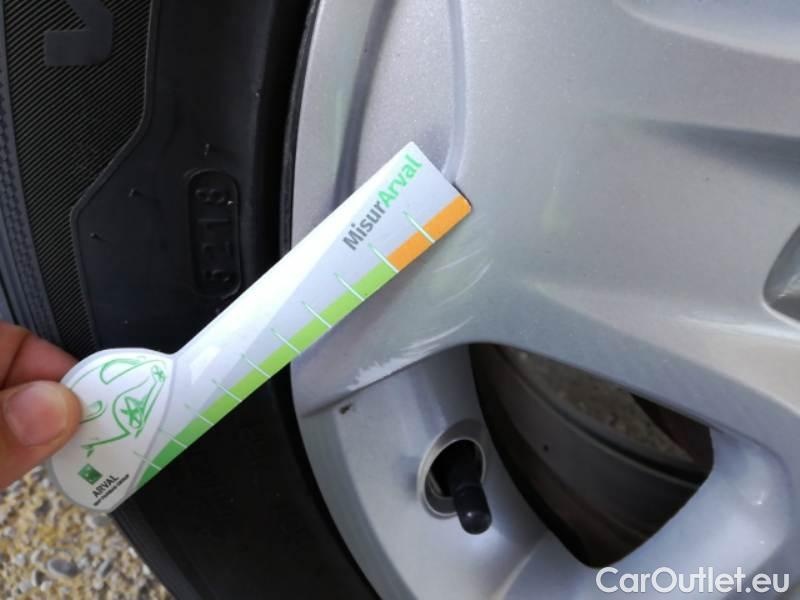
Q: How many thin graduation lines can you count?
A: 10